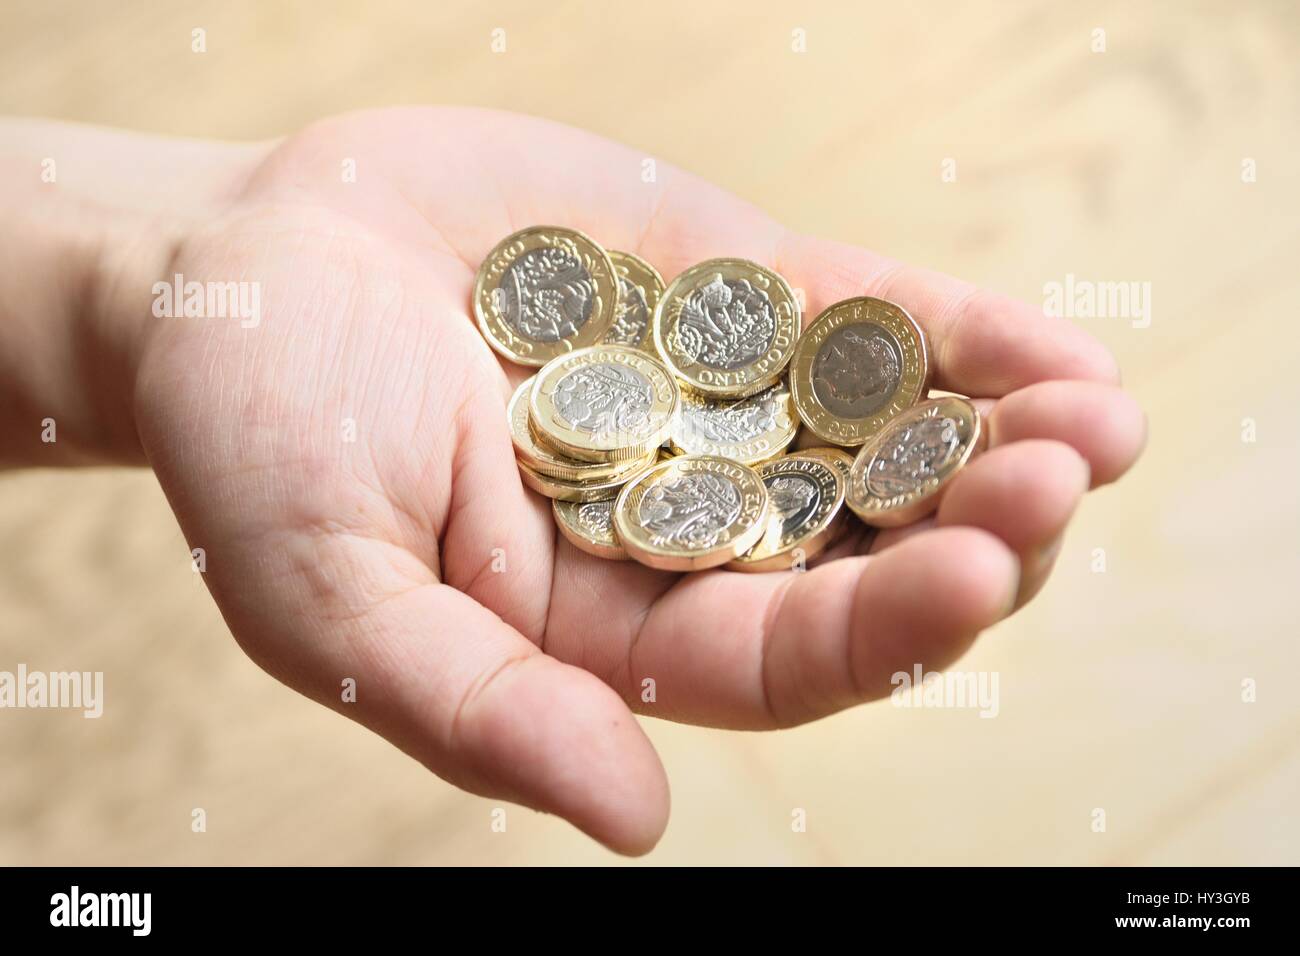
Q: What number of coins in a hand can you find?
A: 13